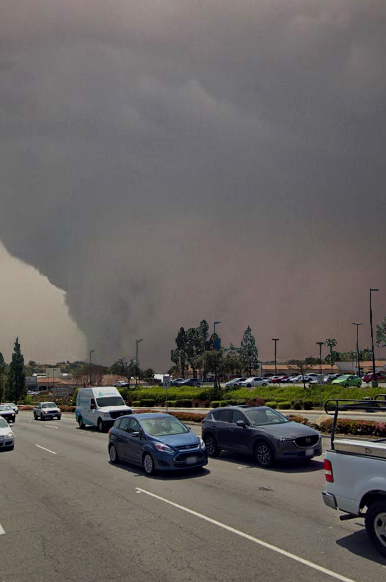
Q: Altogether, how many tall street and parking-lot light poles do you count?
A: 7